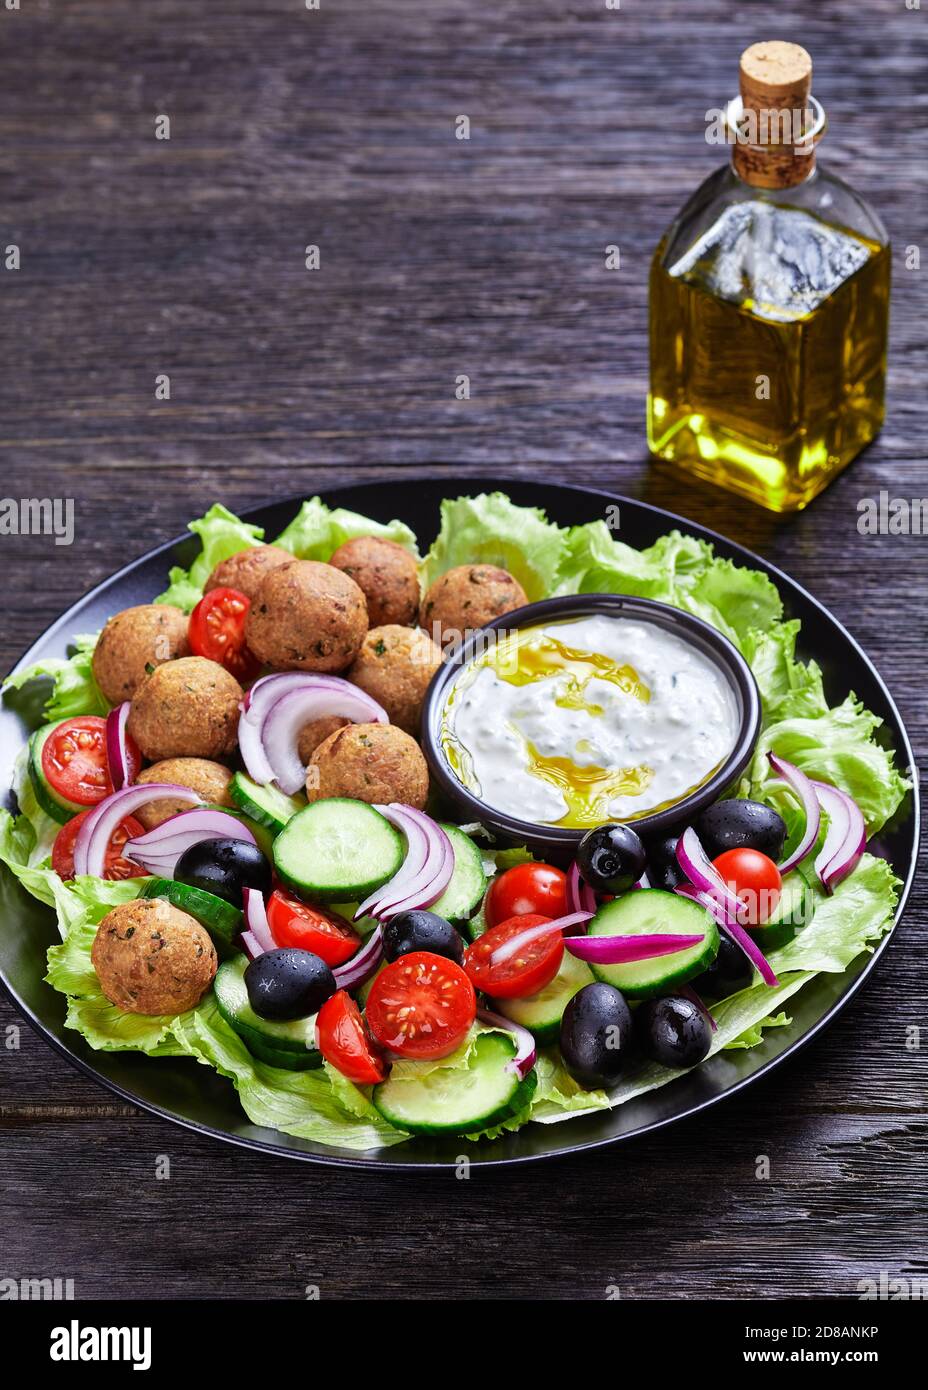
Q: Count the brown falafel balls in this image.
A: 11